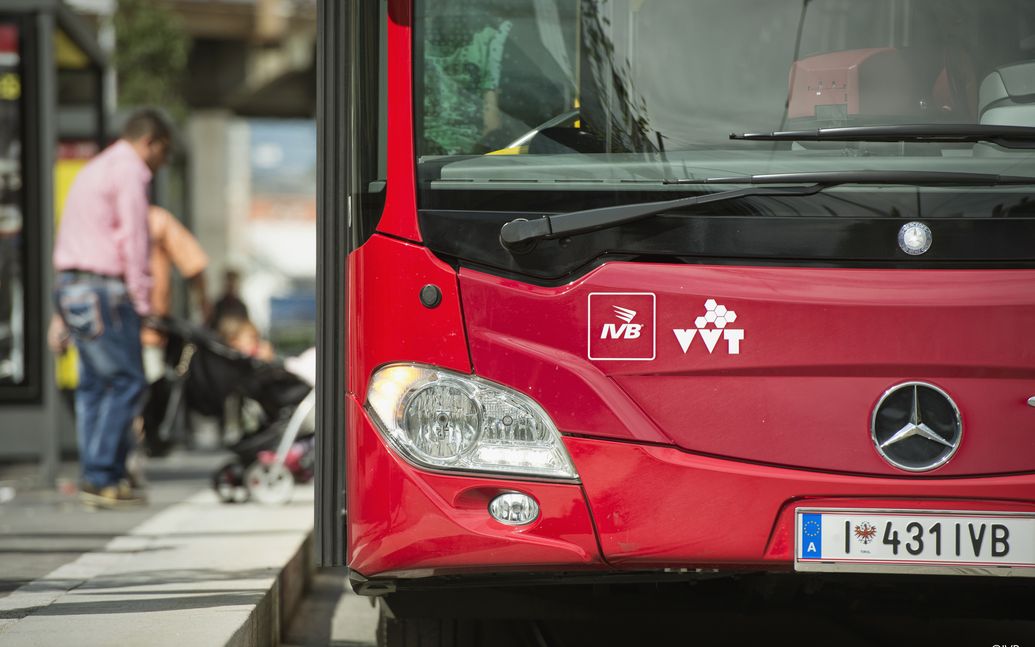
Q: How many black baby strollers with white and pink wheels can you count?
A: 1